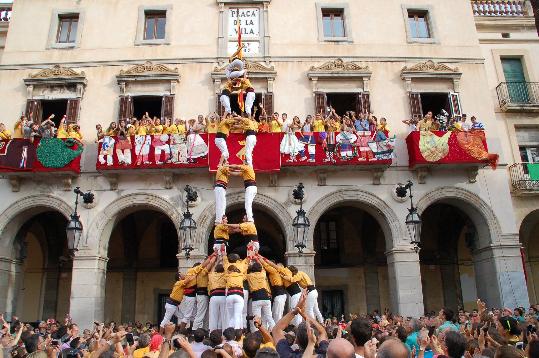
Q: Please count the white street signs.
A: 1